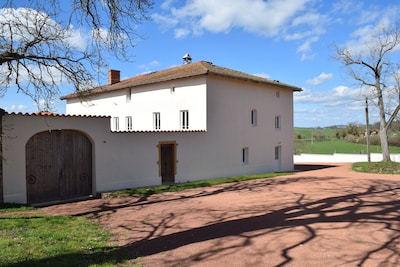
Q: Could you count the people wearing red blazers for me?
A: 0